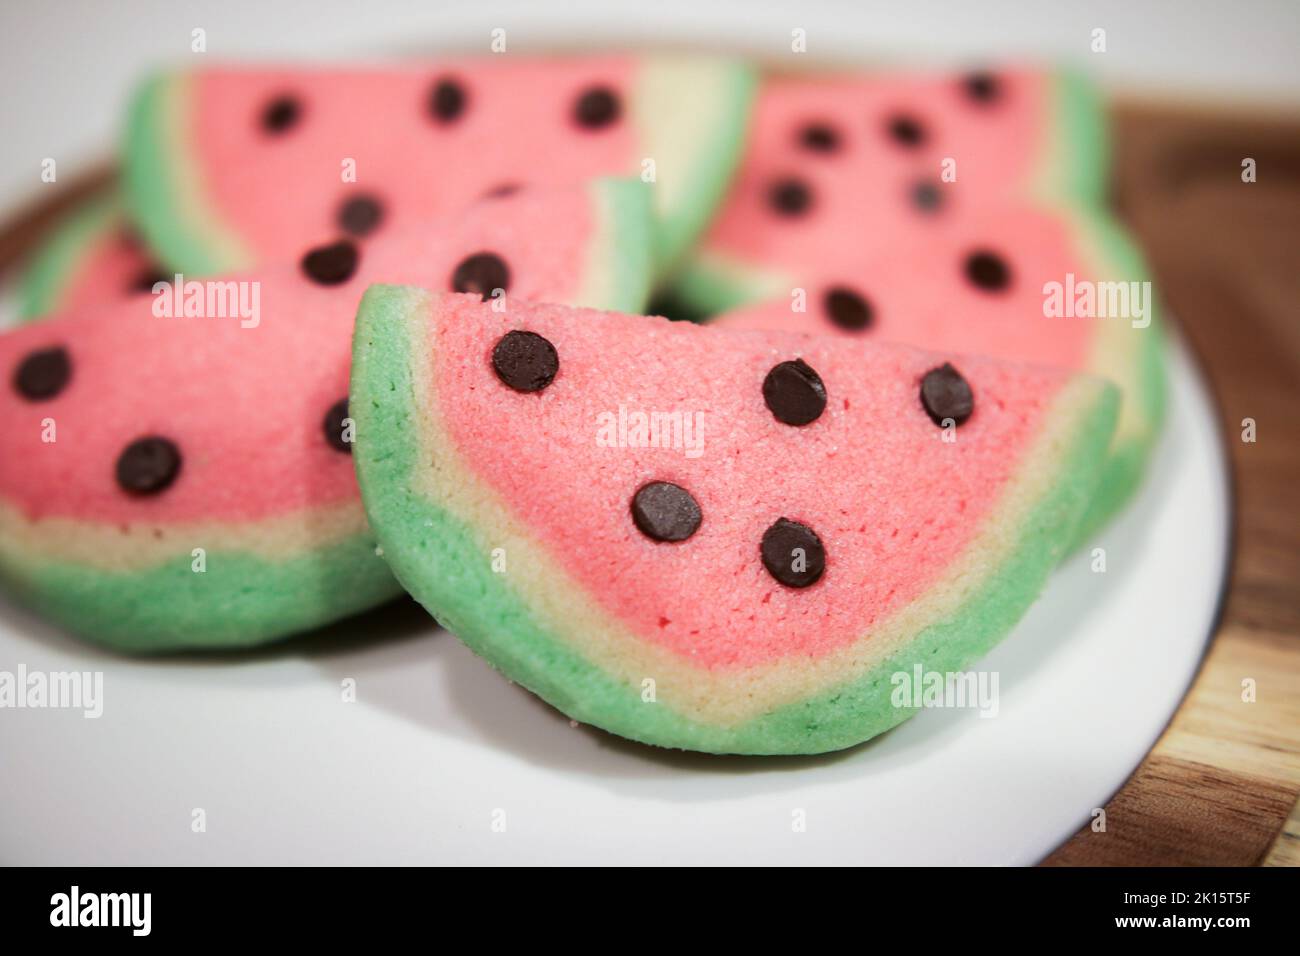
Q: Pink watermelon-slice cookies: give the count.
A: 6